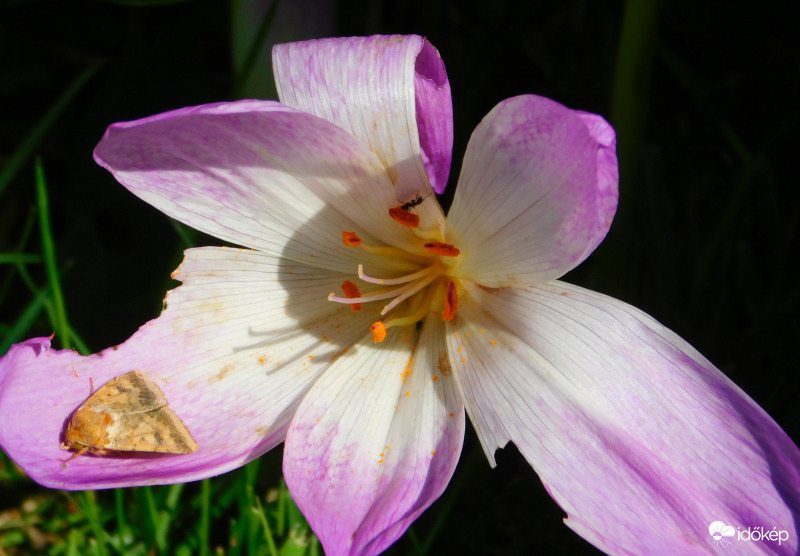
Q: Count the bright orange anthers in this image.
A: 6